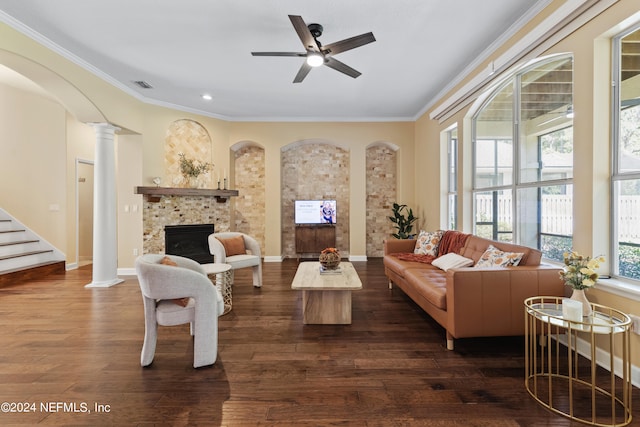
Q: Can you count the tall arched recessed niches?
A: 3